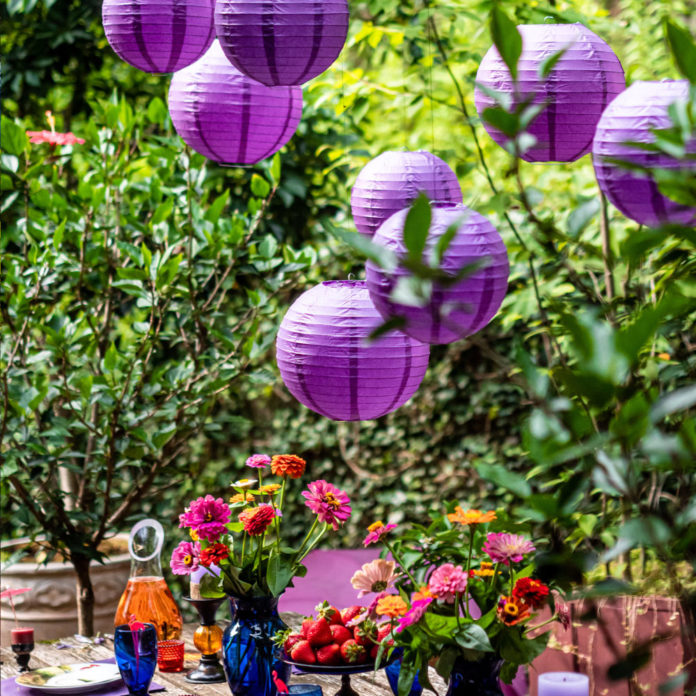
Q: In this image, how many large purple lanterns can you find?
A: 8